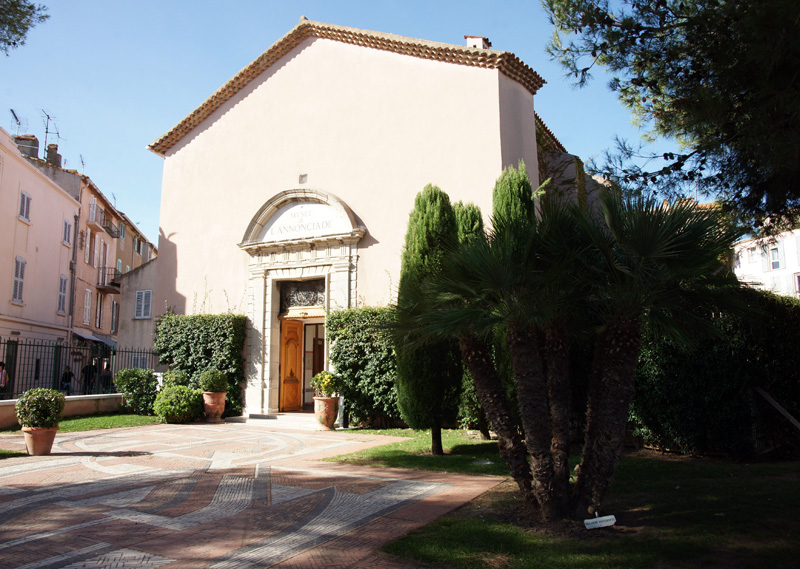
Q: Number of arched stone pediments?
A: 1